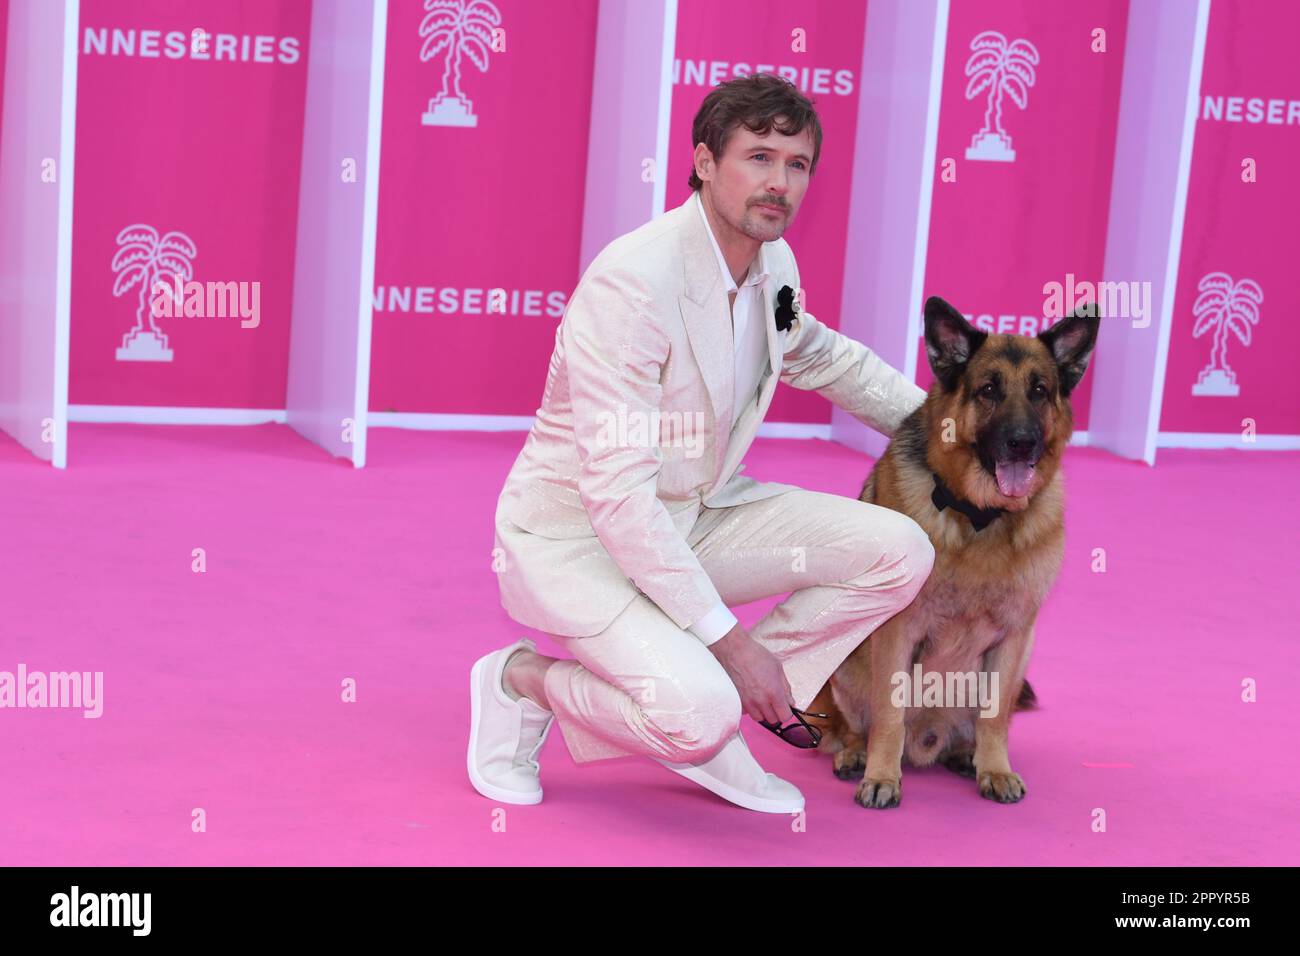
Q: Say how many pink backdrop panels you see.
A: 5